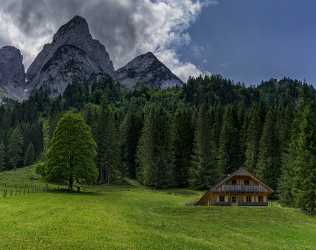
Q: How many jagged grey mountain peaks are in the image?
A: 3